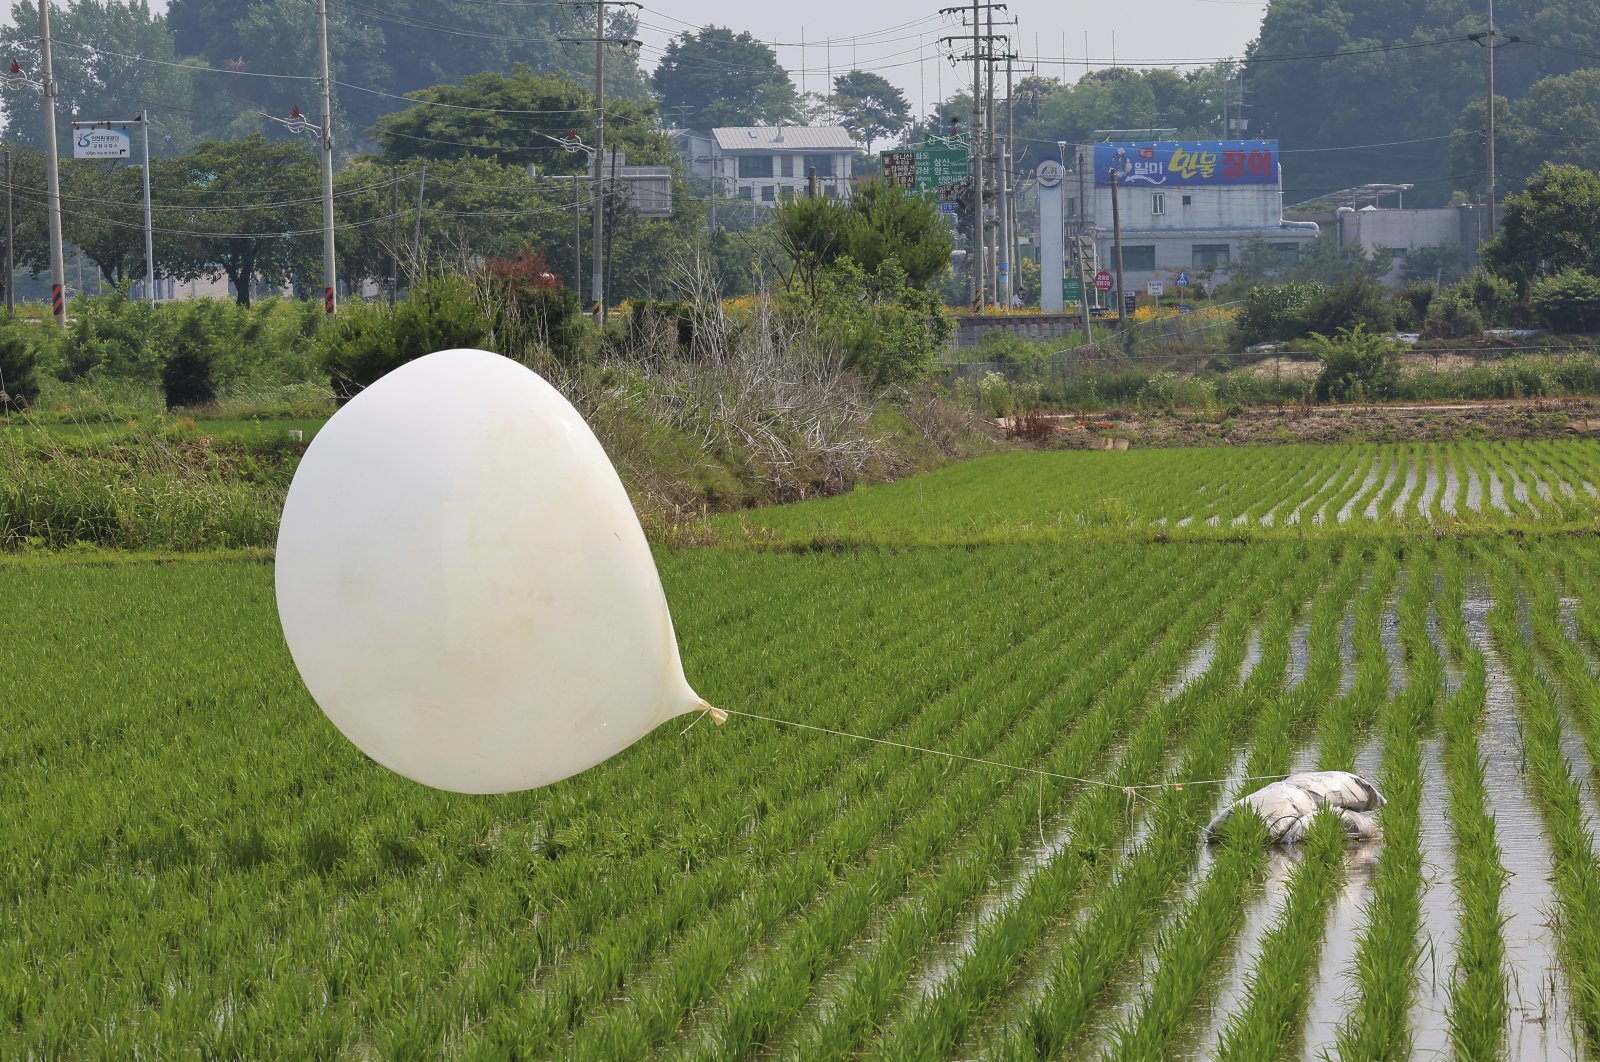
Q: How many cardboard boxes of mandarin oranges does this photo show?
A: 0